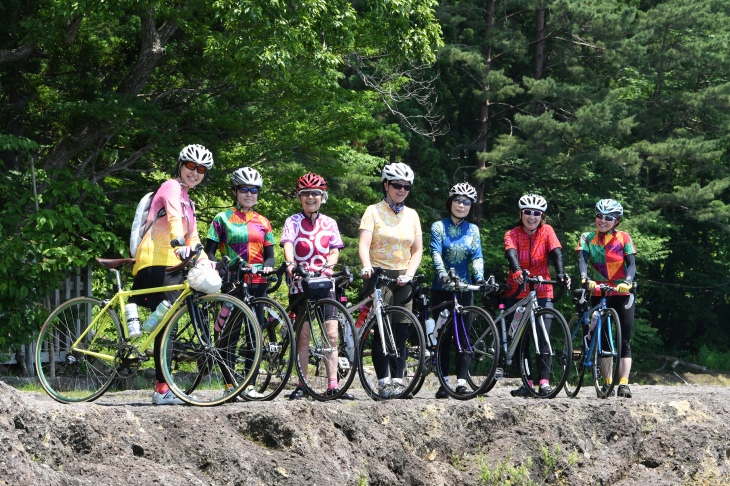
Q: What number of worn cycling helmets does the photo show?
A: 7